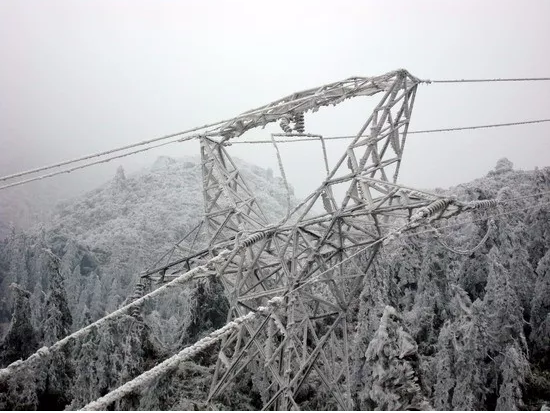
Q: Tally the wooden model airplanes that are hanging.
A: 0